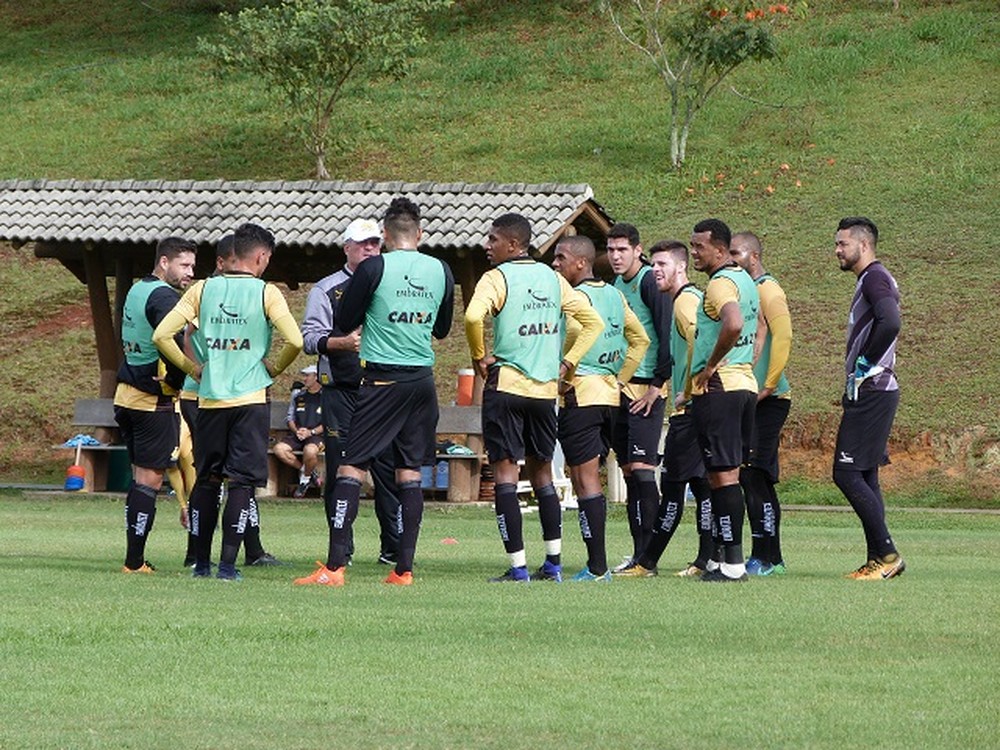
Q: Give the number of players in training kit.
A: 11